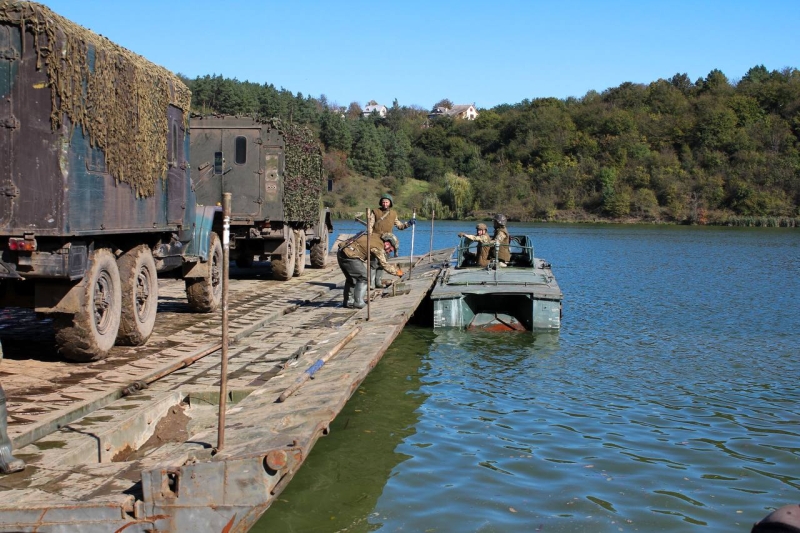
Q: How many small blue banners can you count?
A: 0